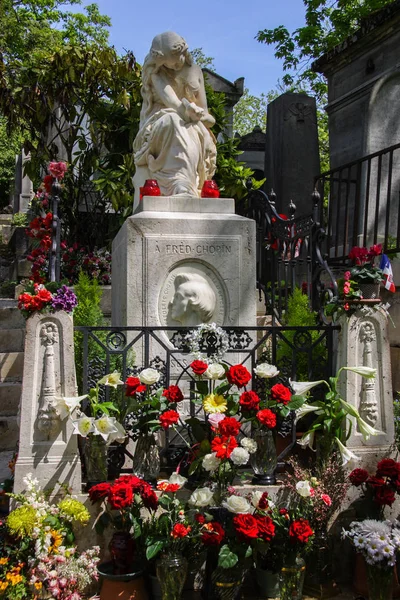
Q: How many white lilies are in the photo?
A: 11